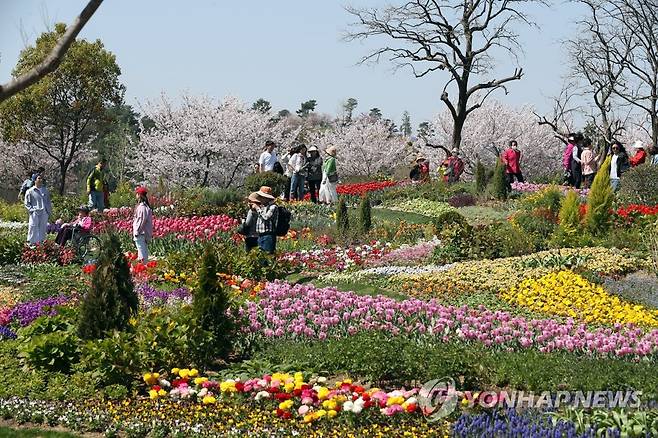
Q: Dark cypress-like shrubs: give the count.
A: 6